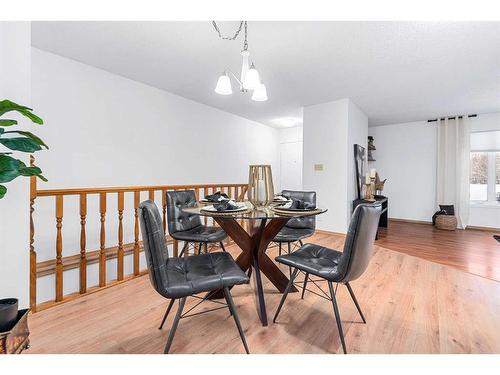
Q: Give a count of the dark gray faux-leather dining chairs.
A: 4